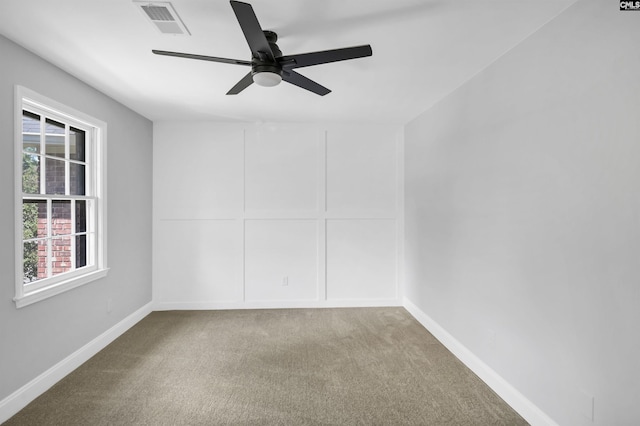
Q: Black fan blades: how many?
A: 5